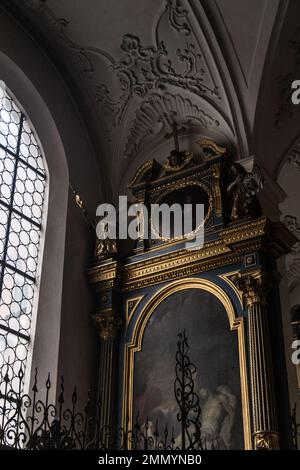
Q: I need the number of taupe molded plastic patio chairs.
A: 0